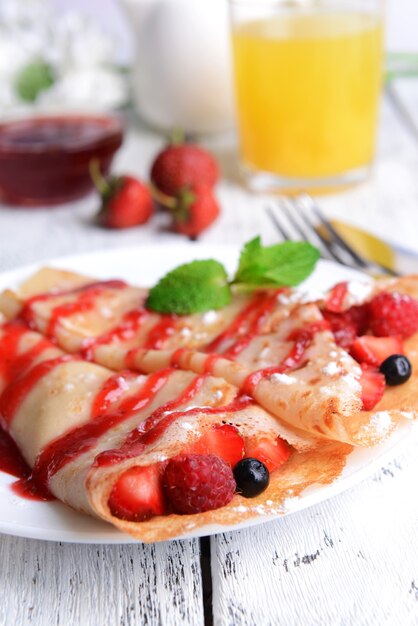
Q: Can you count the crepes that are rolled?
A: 2